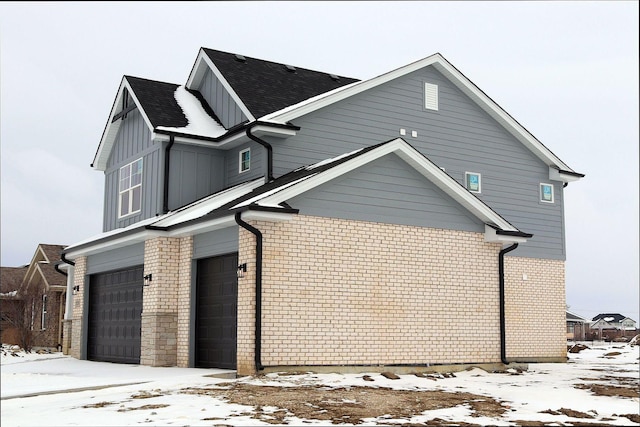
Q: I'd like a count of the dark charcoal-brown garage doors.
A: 2